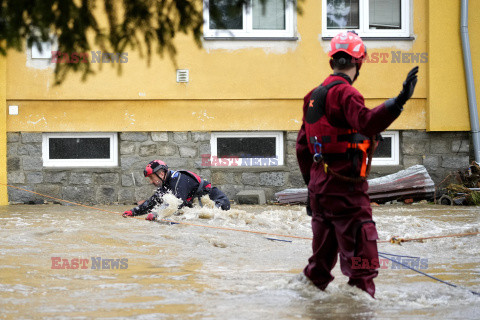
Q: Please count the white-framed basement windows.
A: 3